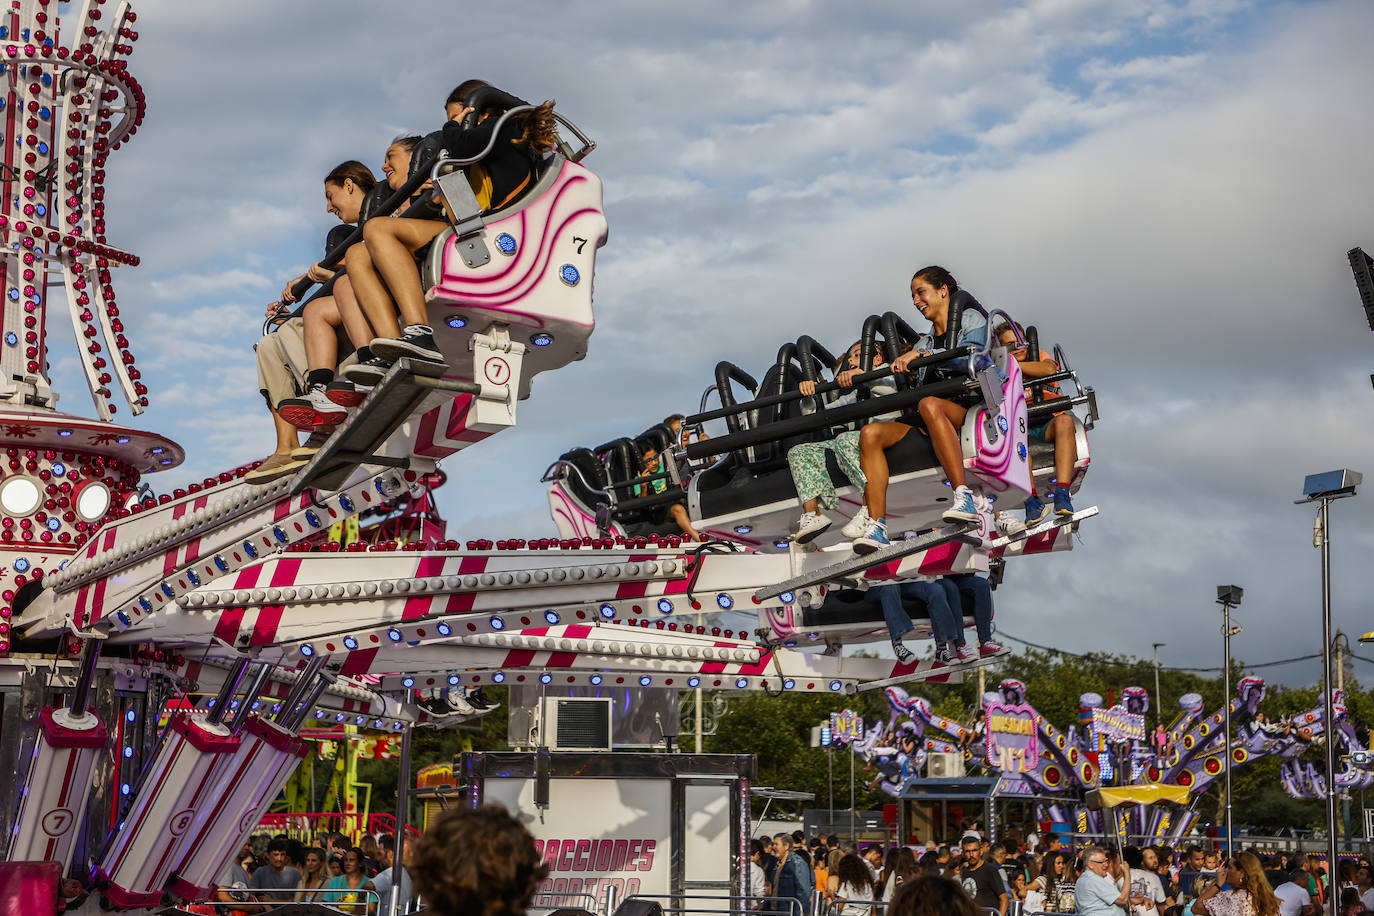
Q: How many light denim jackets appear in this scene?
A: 1